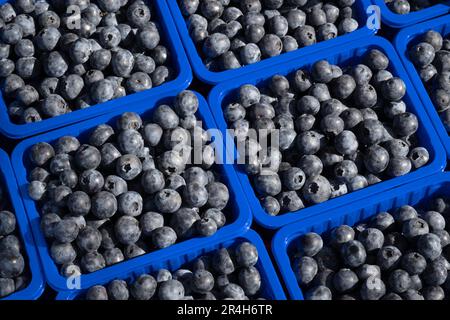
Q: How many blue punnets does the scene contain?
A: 9